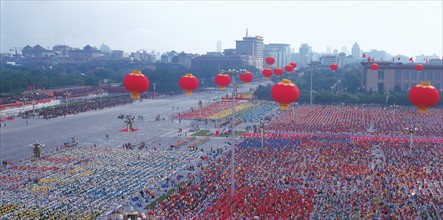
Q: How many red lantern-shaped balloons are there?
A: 14